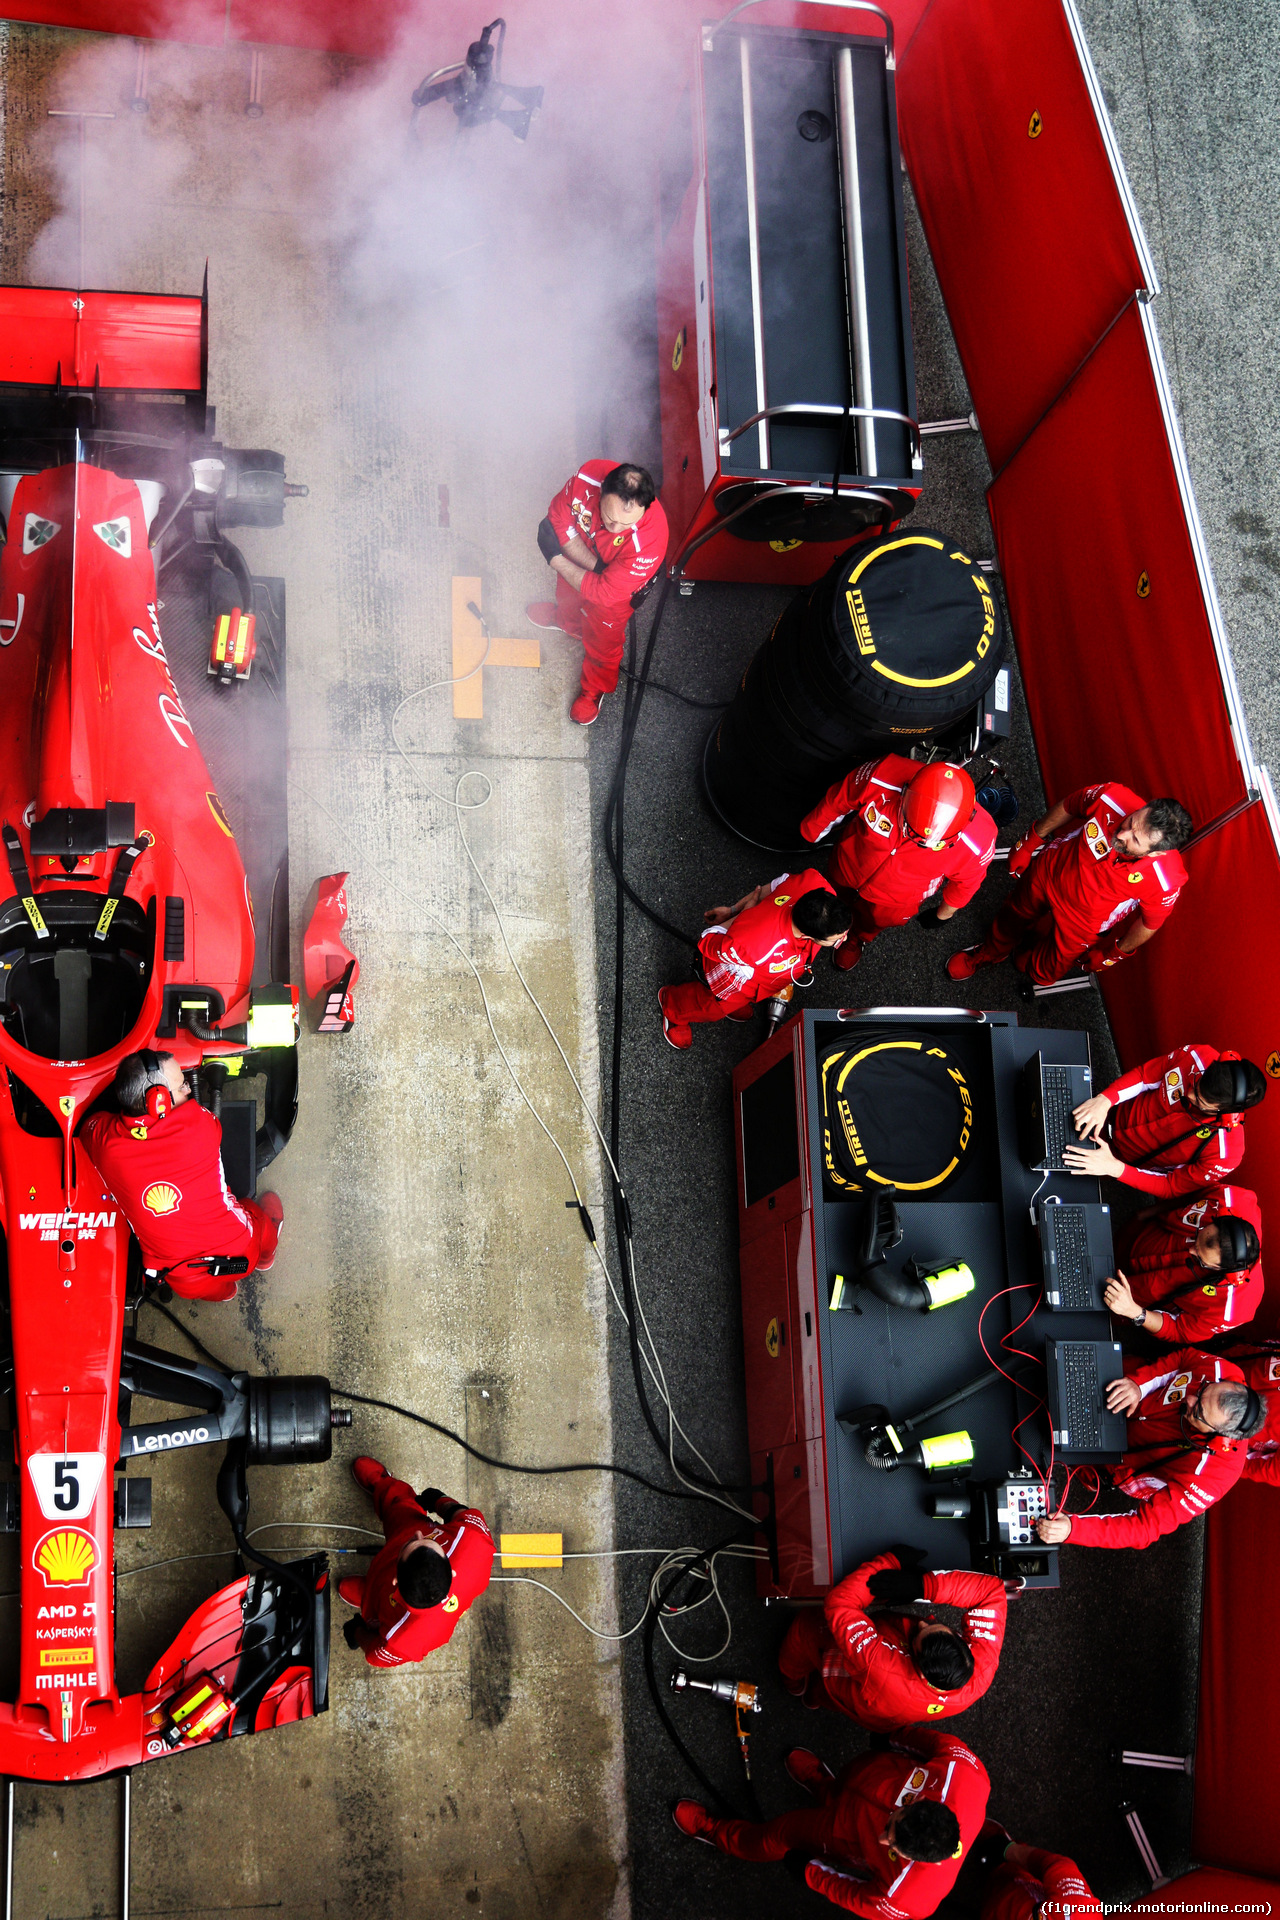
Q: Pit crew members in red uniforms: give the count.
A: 13